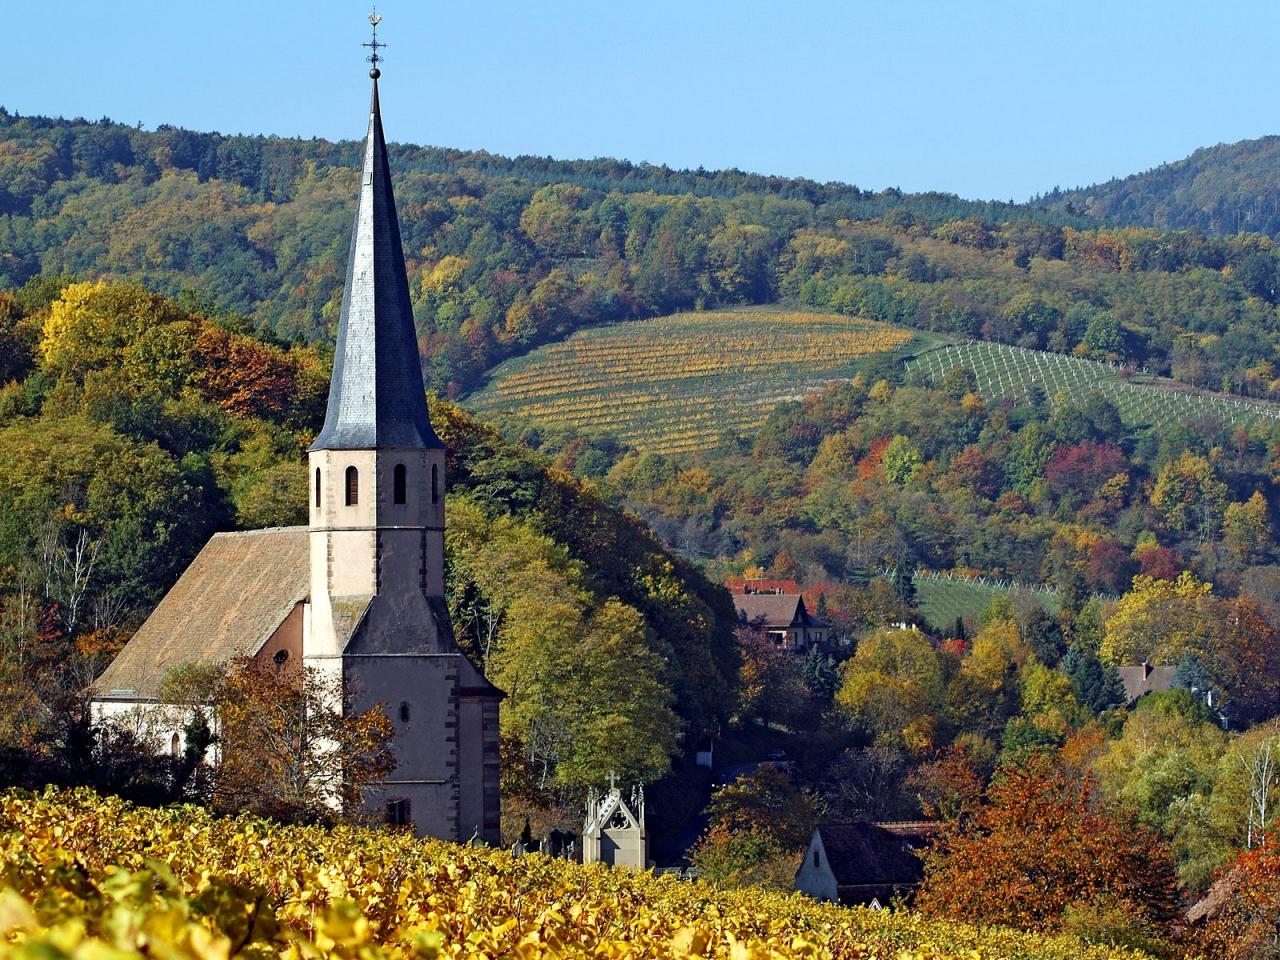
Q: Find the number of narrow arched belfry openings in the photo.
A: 4